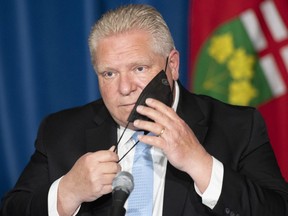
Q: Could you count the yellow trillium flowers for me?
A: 3